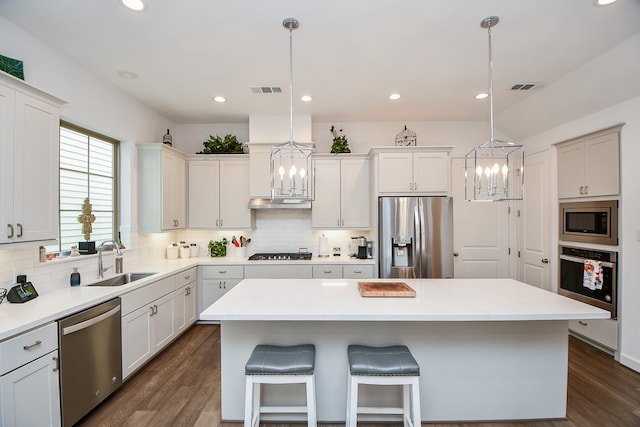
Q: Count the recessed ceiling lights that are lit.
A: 6